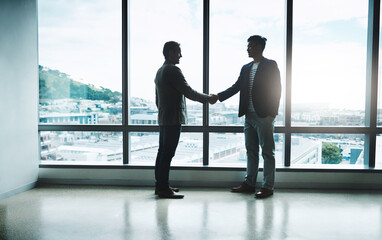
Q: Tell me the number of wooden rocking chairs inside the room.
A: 0